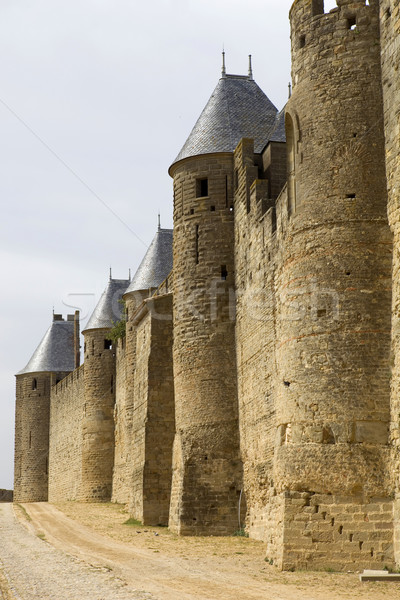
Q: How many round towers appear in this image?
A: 5